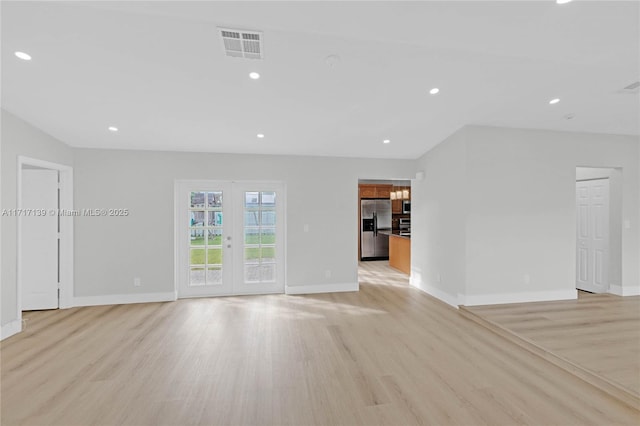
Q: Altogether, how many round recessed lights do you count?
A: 8